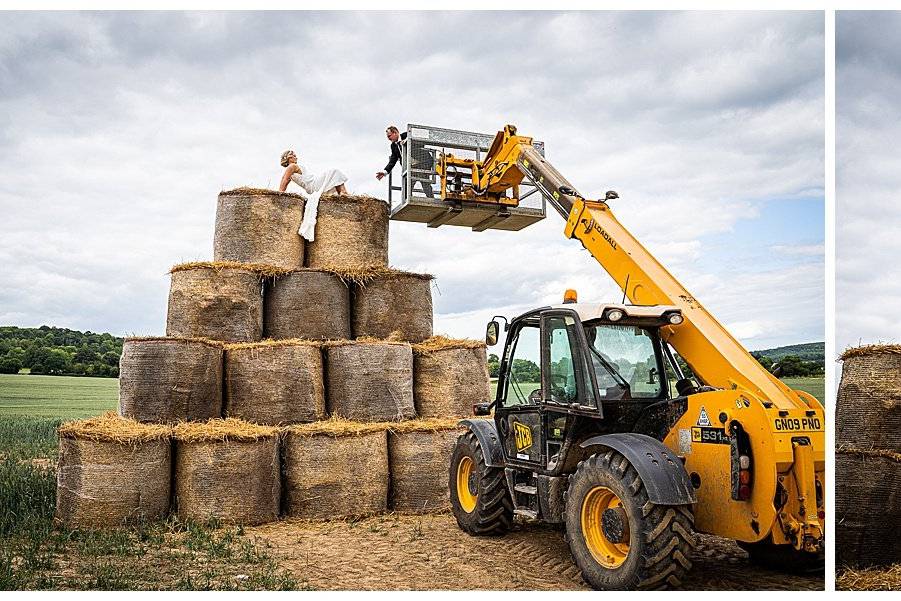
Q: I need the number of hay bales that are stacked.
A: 13